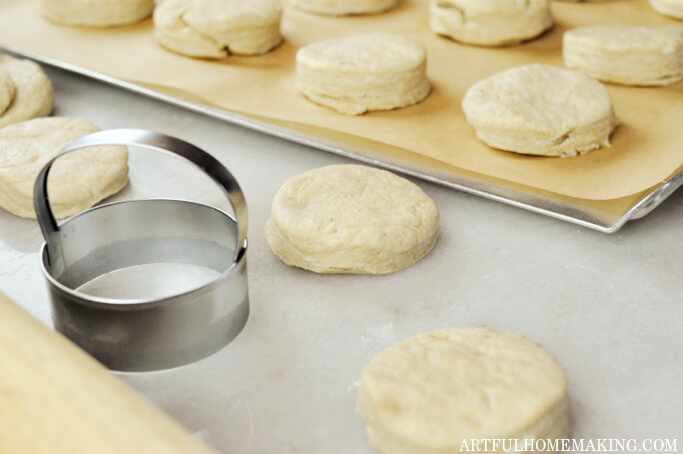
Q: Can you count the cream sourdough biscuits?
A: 12